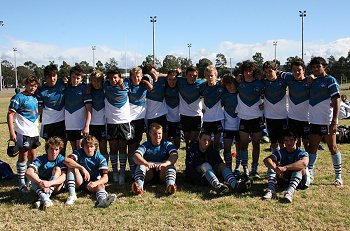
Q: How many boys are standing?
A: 15